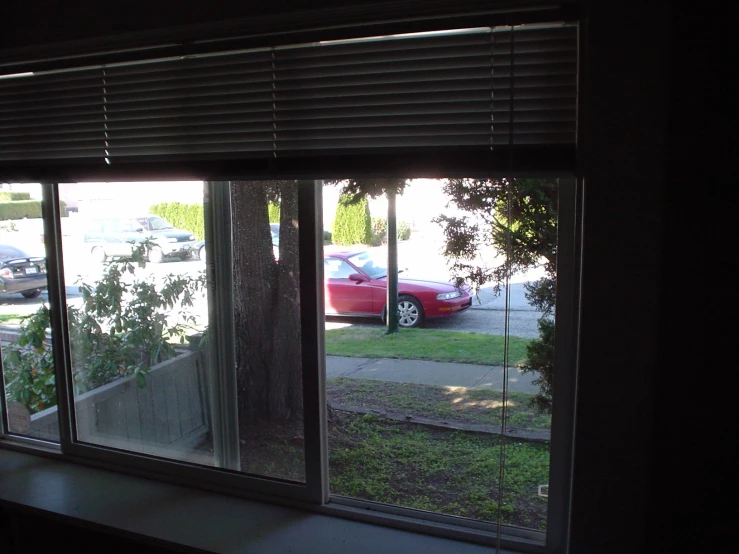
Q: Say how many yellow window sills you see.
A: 0